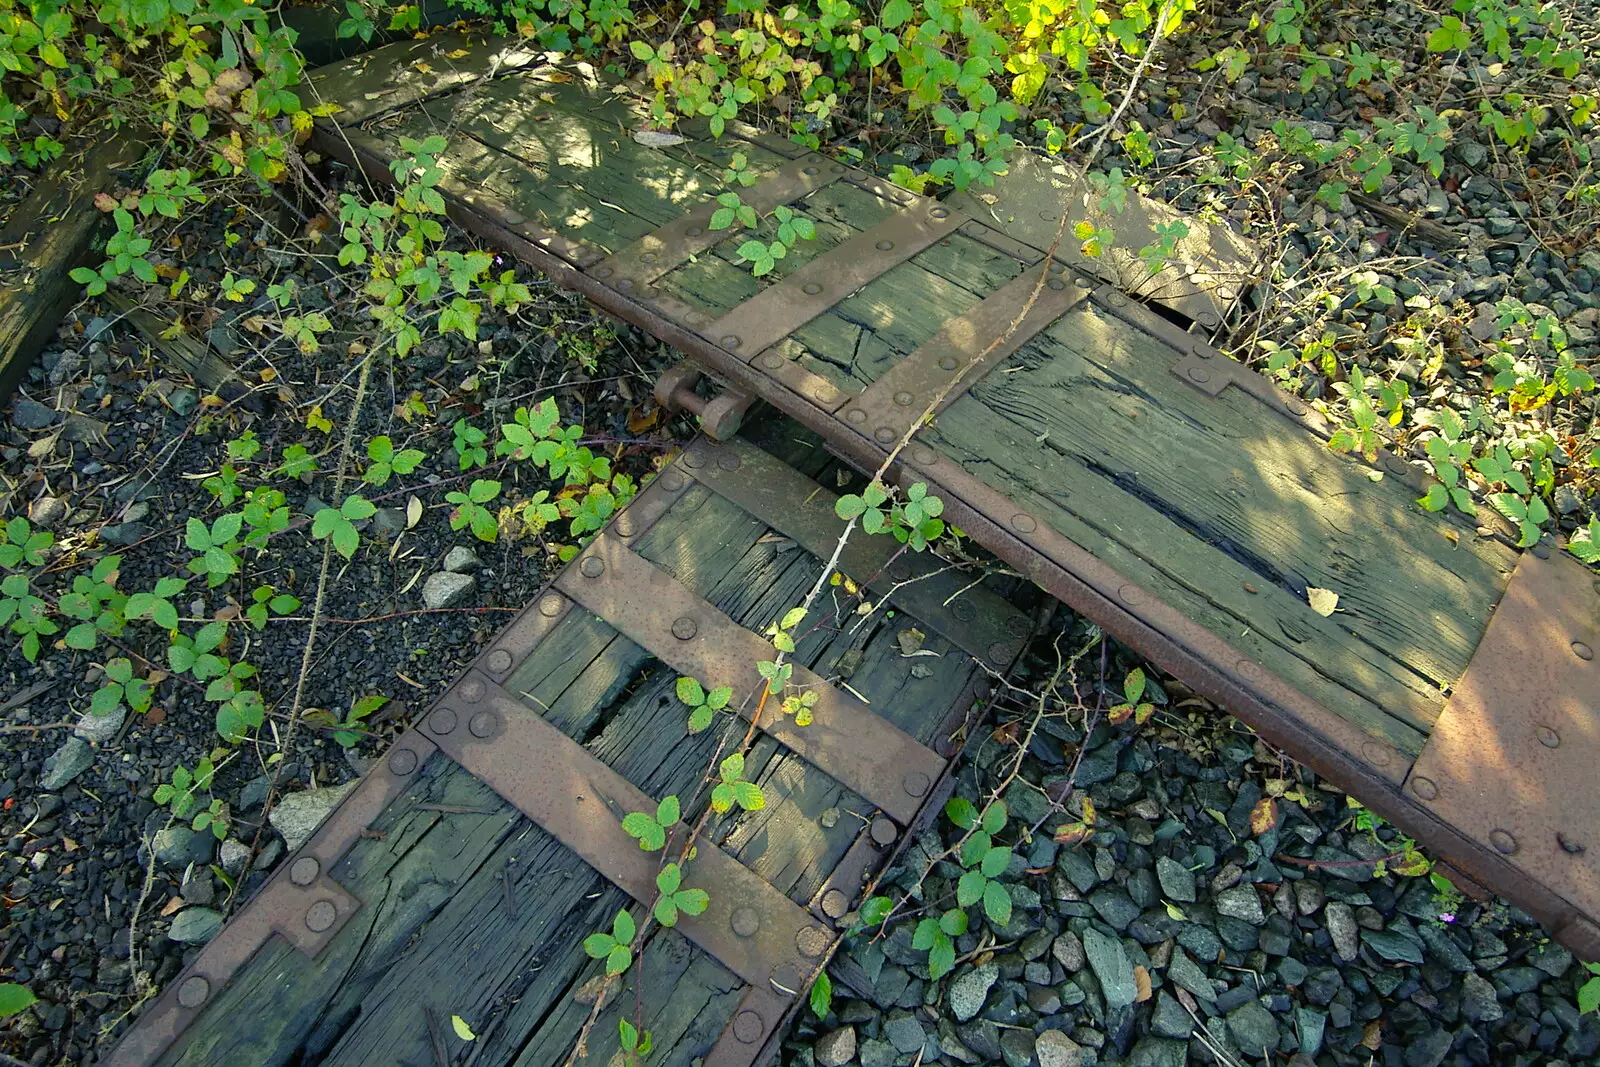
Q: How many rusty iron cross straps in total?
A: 6